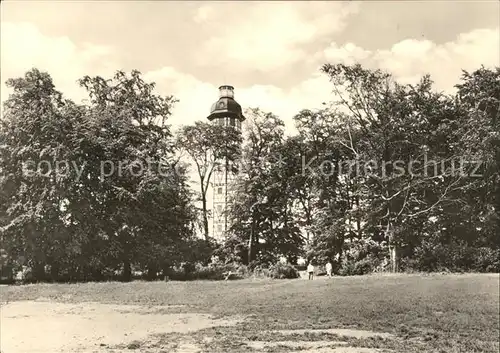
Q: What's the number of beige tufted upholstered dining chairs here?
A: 0